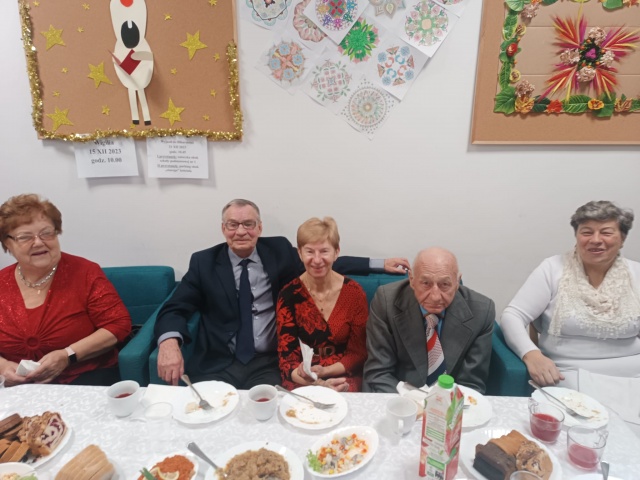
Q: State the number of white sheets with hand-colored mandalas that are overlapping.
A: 11